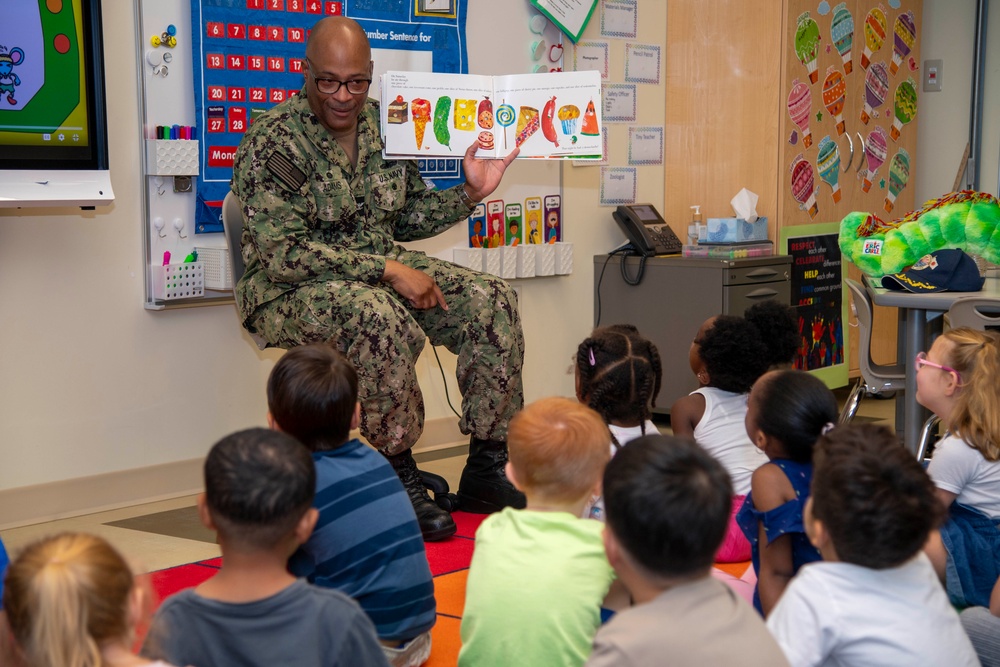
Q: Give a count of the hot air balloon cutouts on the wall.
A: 12